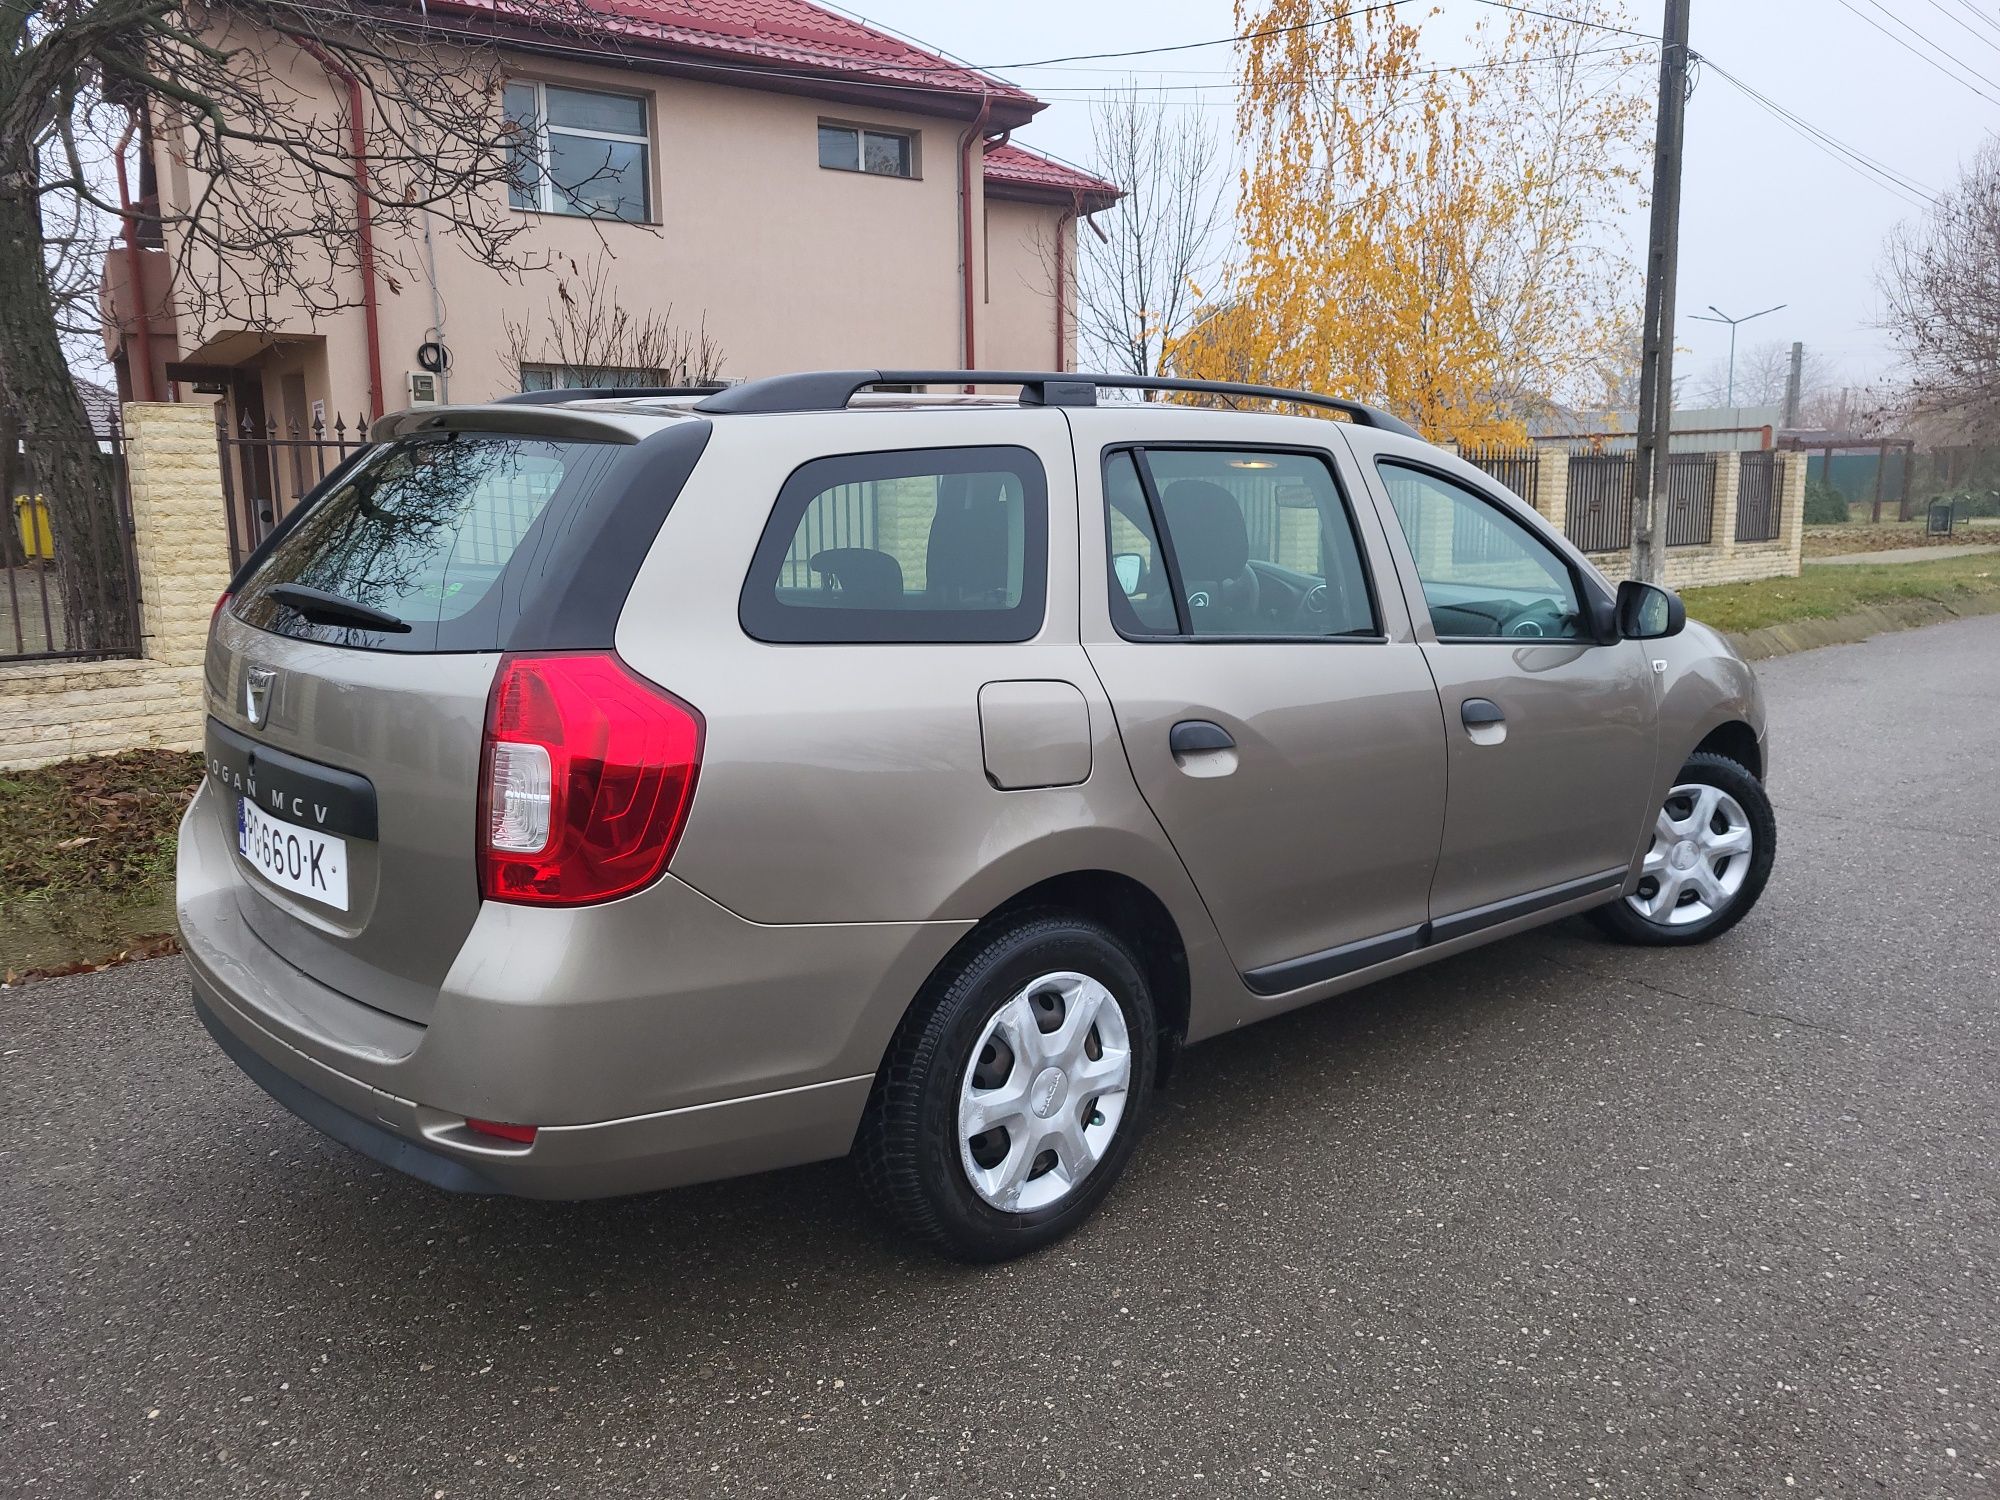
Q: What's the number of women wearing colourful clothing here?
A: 0